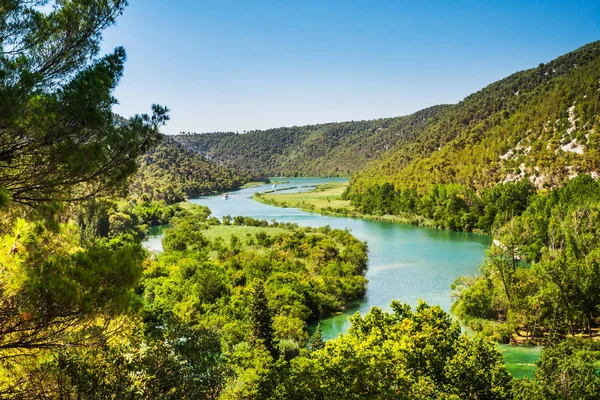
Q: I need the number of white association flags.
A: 0